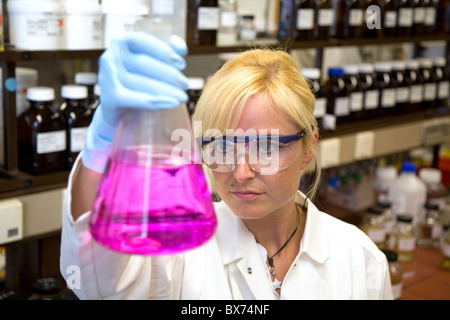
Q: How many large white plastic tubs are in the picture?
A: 3